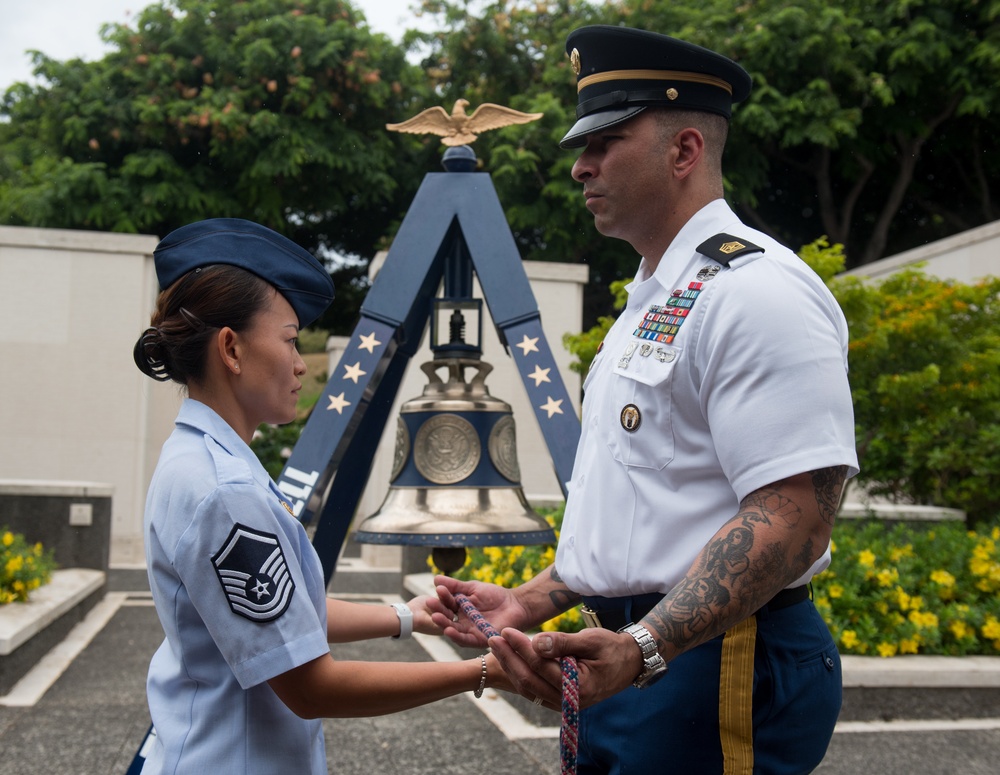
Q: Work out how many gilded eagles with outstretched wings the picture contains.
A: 1